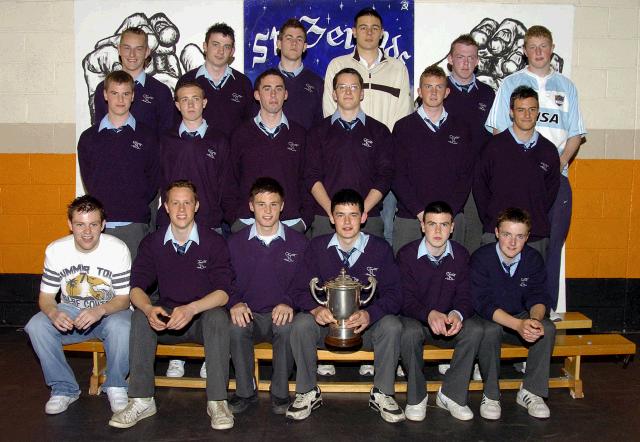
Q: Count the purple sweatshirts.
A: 15